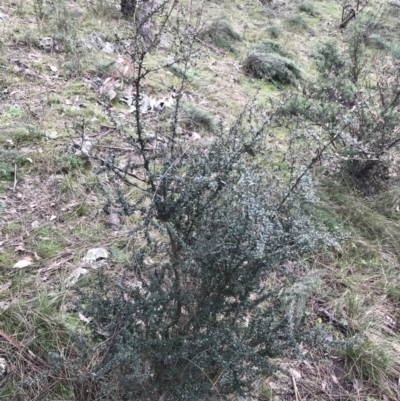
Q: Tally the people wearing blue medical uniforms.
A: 0